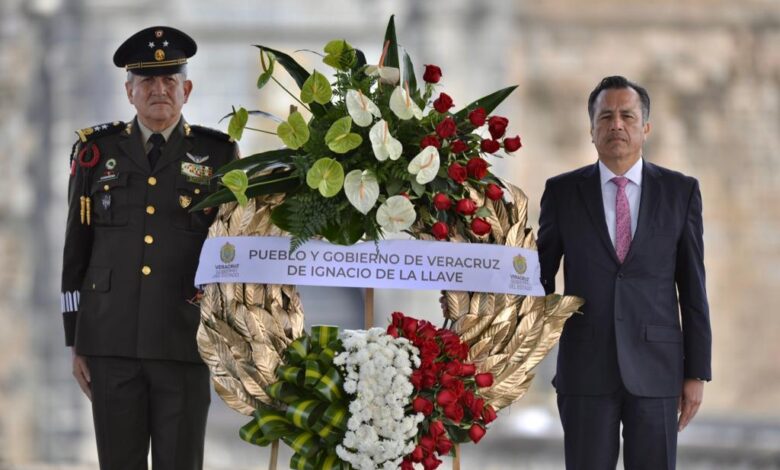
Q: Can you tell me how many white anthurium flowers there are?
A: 7